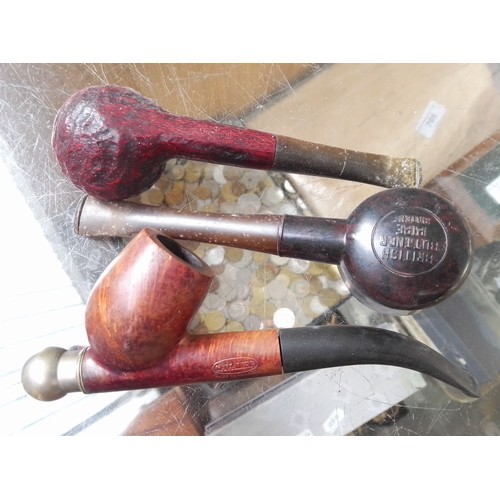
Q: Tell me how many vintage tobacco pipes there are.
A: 3